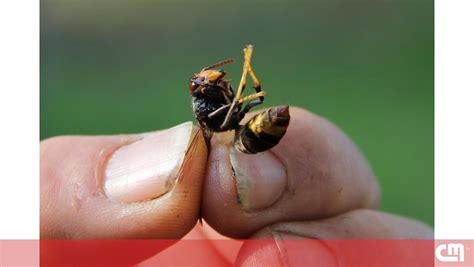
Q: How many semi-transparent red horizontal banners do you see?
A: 1